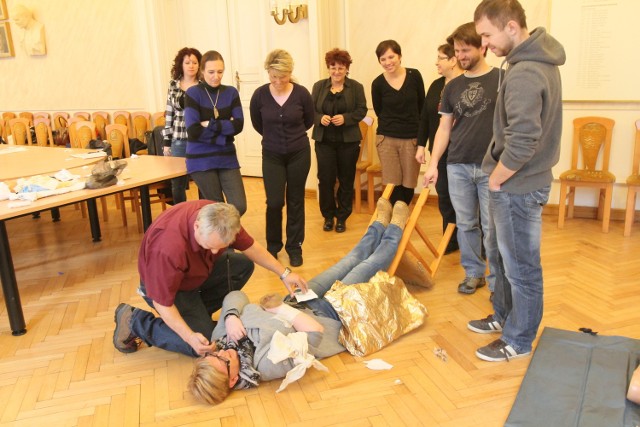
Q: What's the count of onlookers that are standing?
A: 8